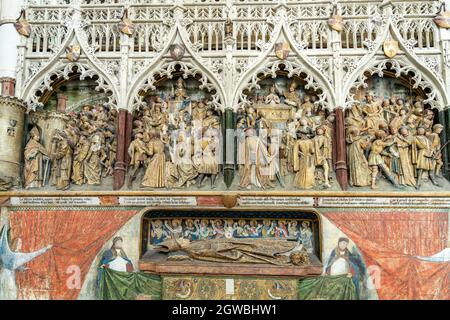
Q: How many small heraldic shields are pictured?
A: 8